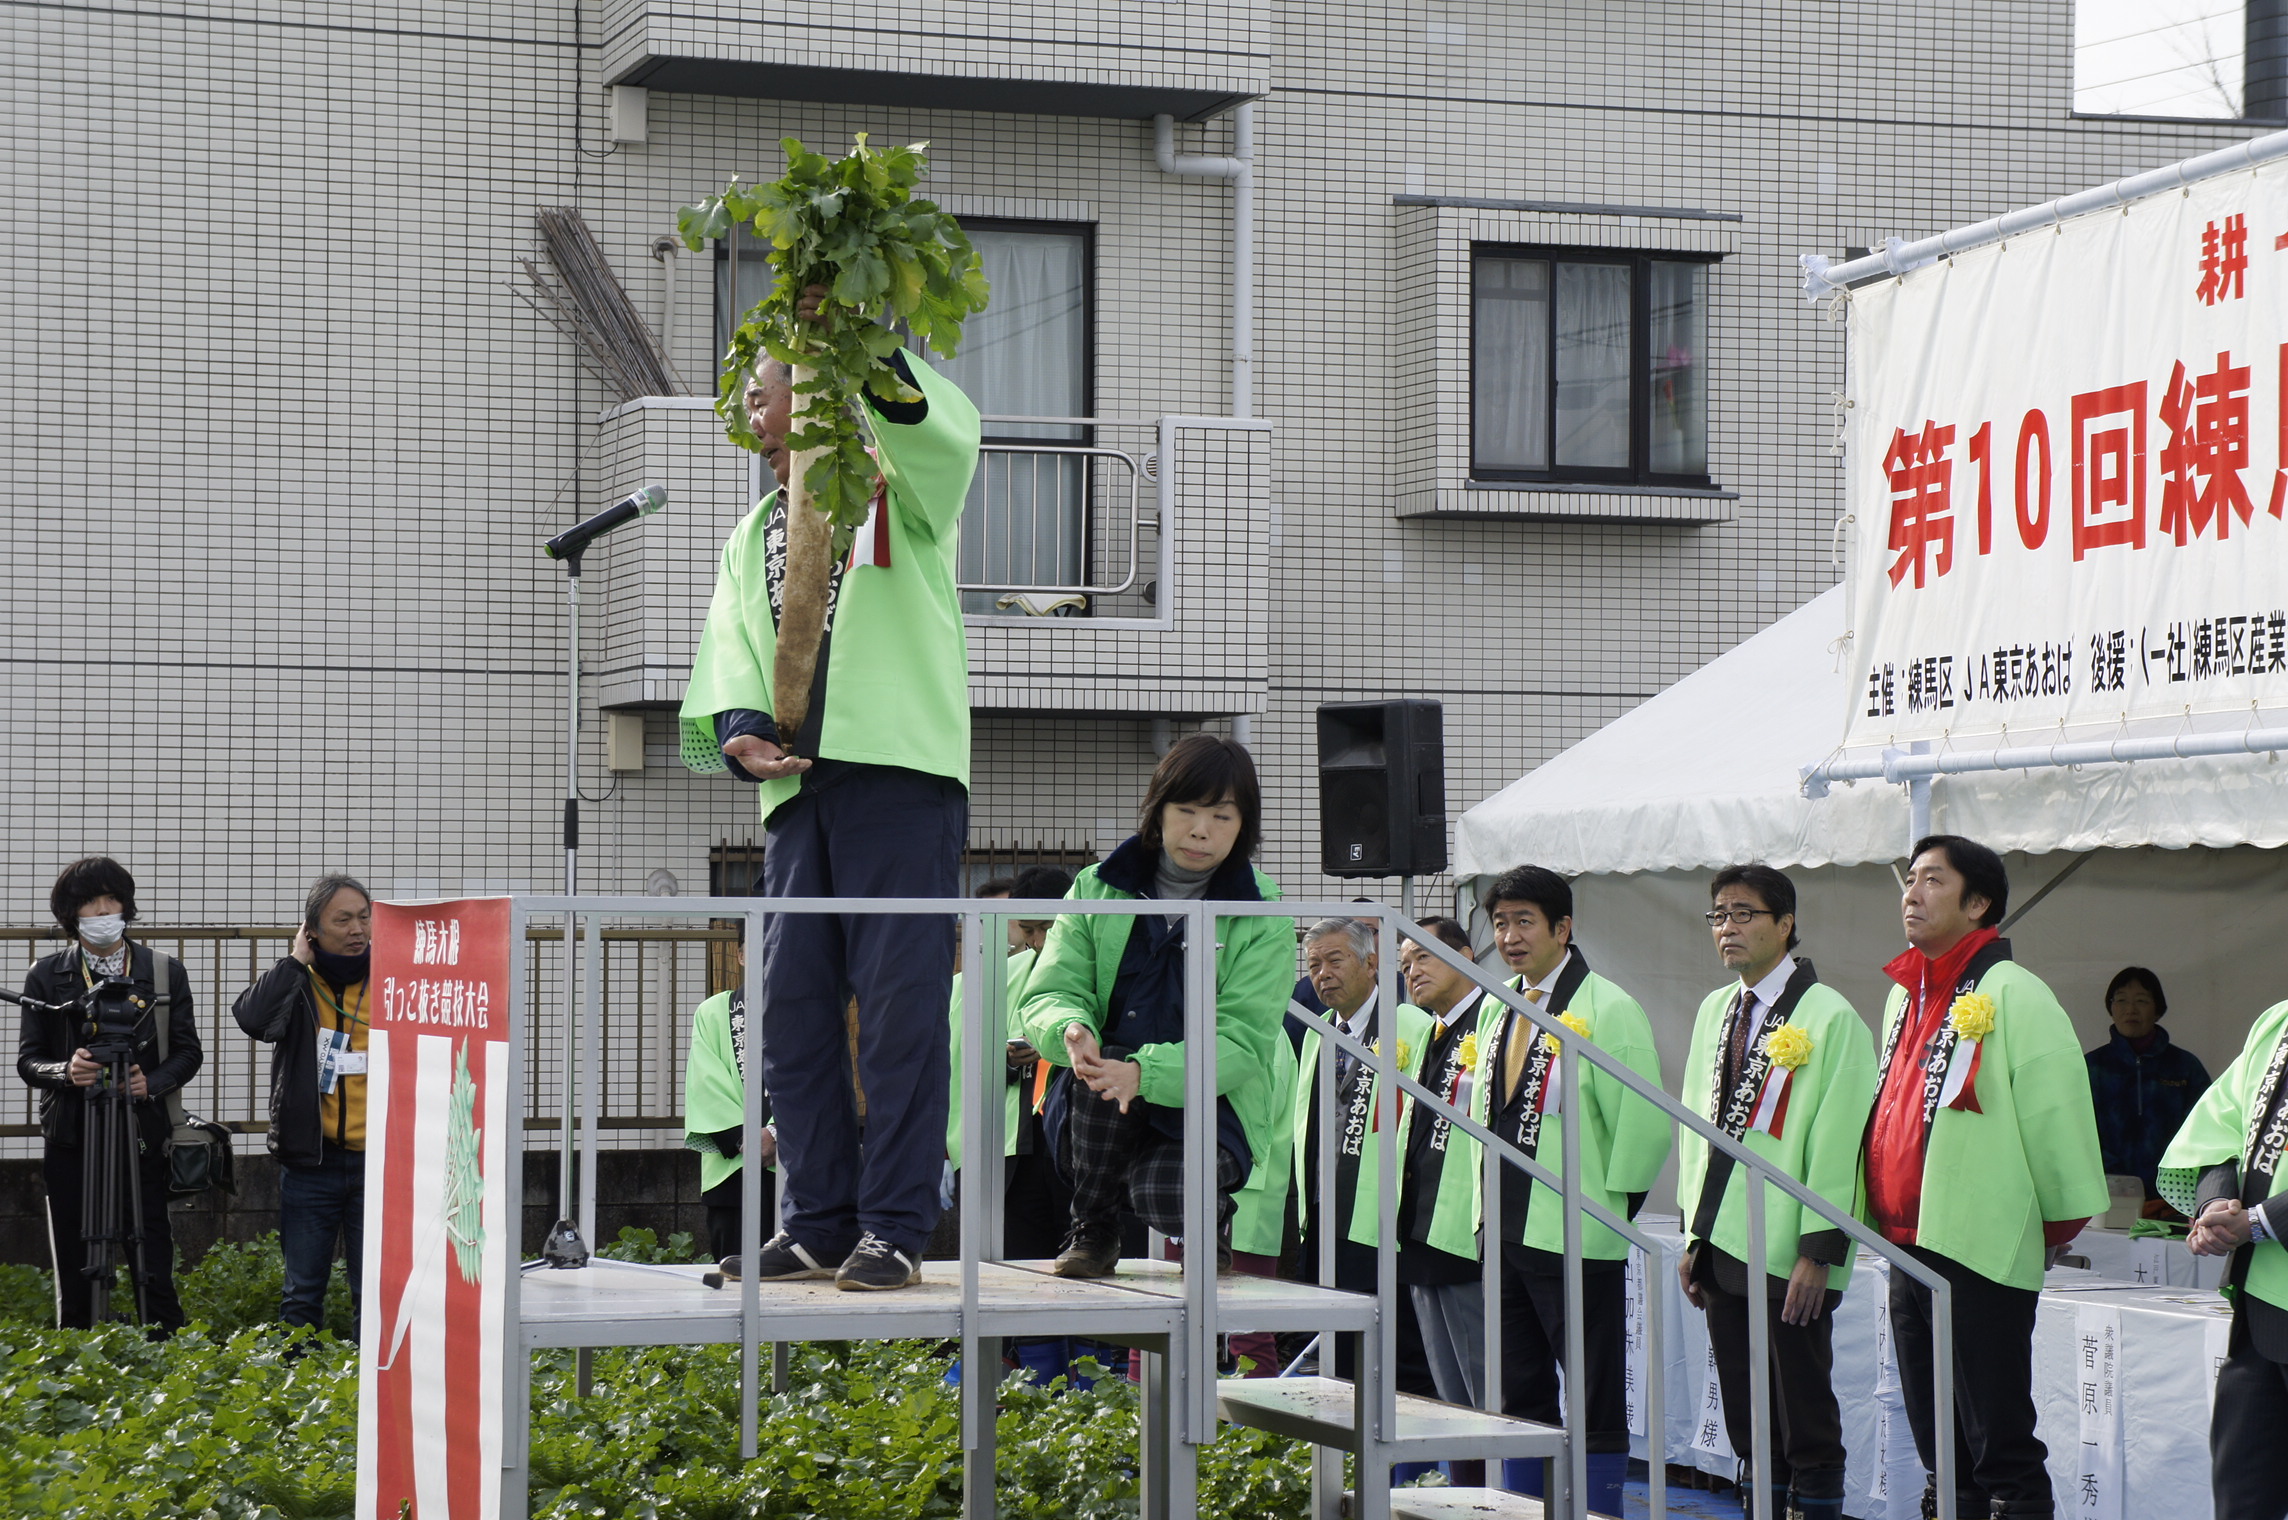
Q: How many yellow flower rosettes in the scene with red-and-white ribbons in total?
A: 5